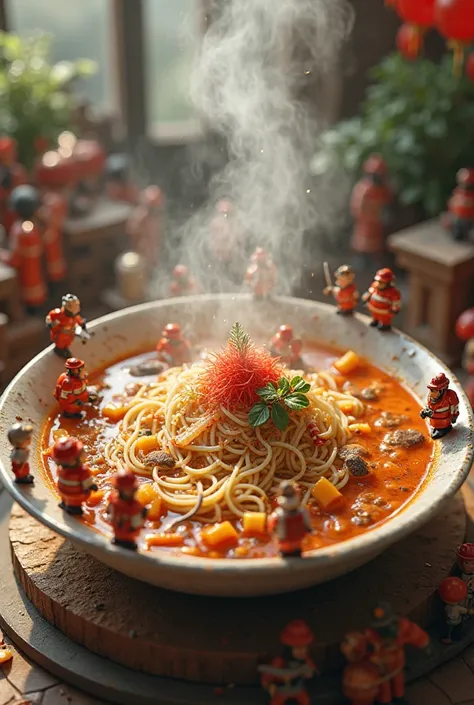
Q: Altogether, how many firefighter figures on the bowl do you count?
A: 12